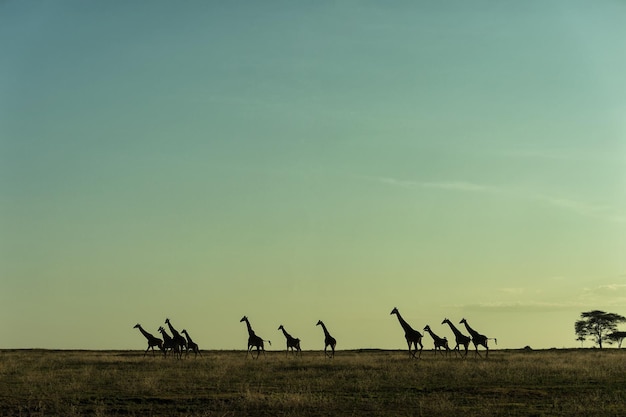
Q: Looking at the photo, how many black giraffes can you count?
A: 11